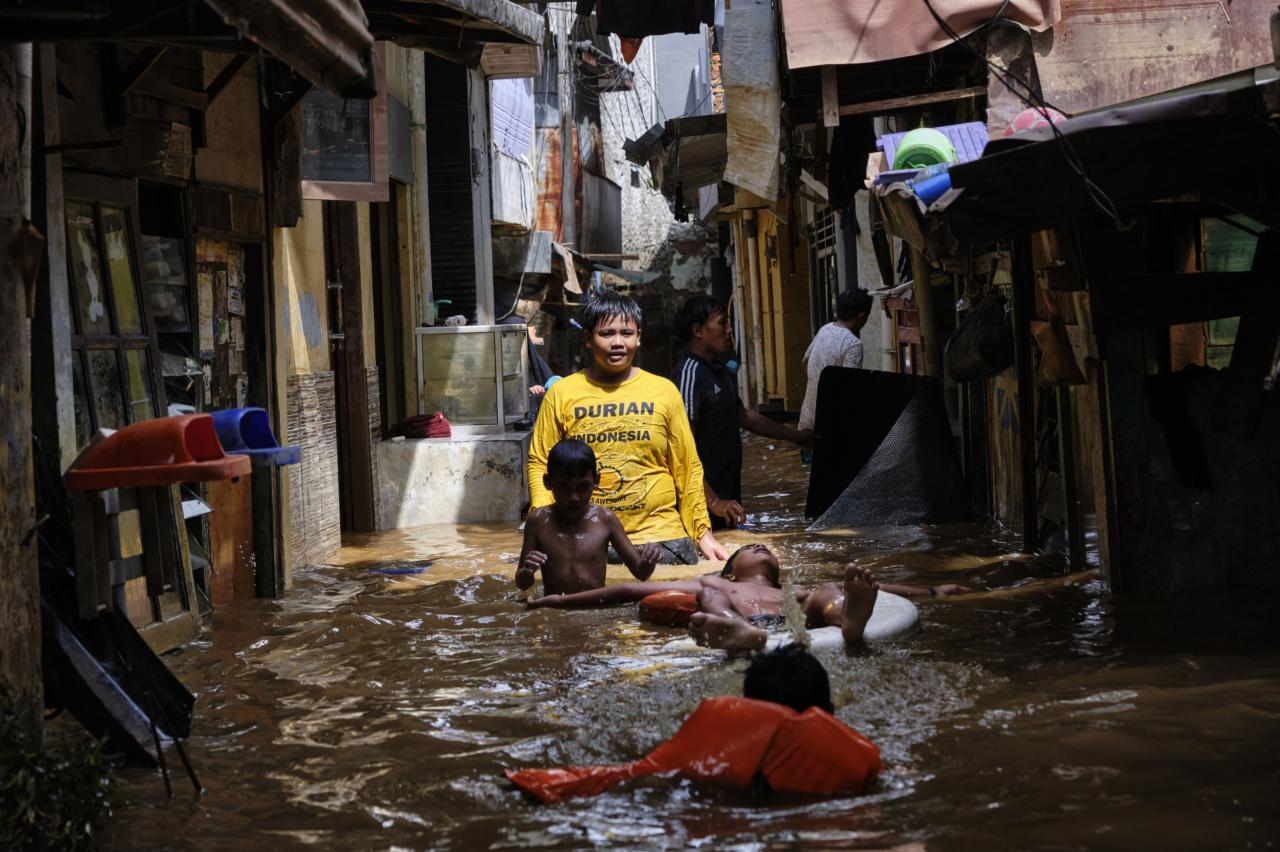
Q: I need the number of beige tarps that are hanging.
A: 1